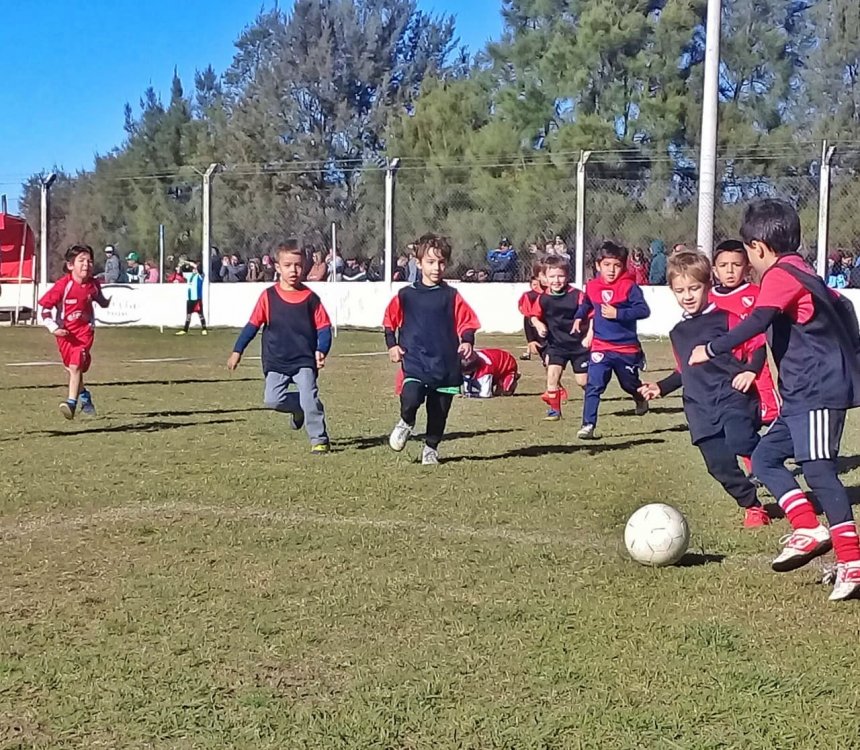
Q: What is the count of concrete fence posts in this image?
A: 5